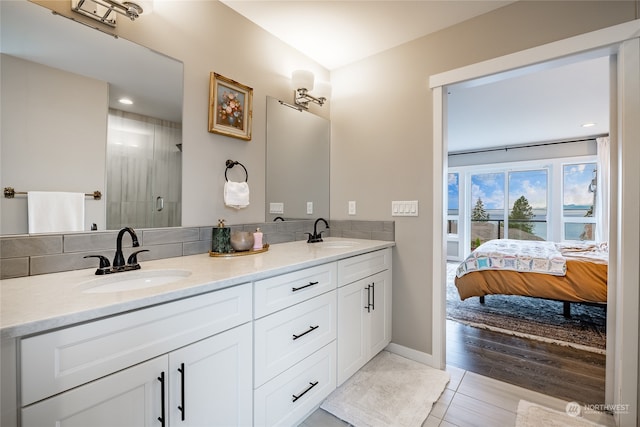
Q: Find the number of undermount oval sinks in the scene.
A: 2